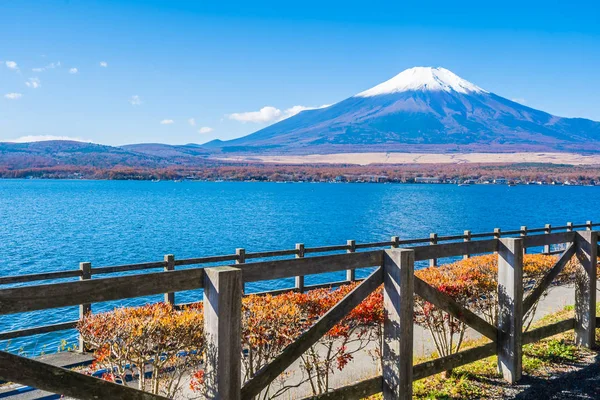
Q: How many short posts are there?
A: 13